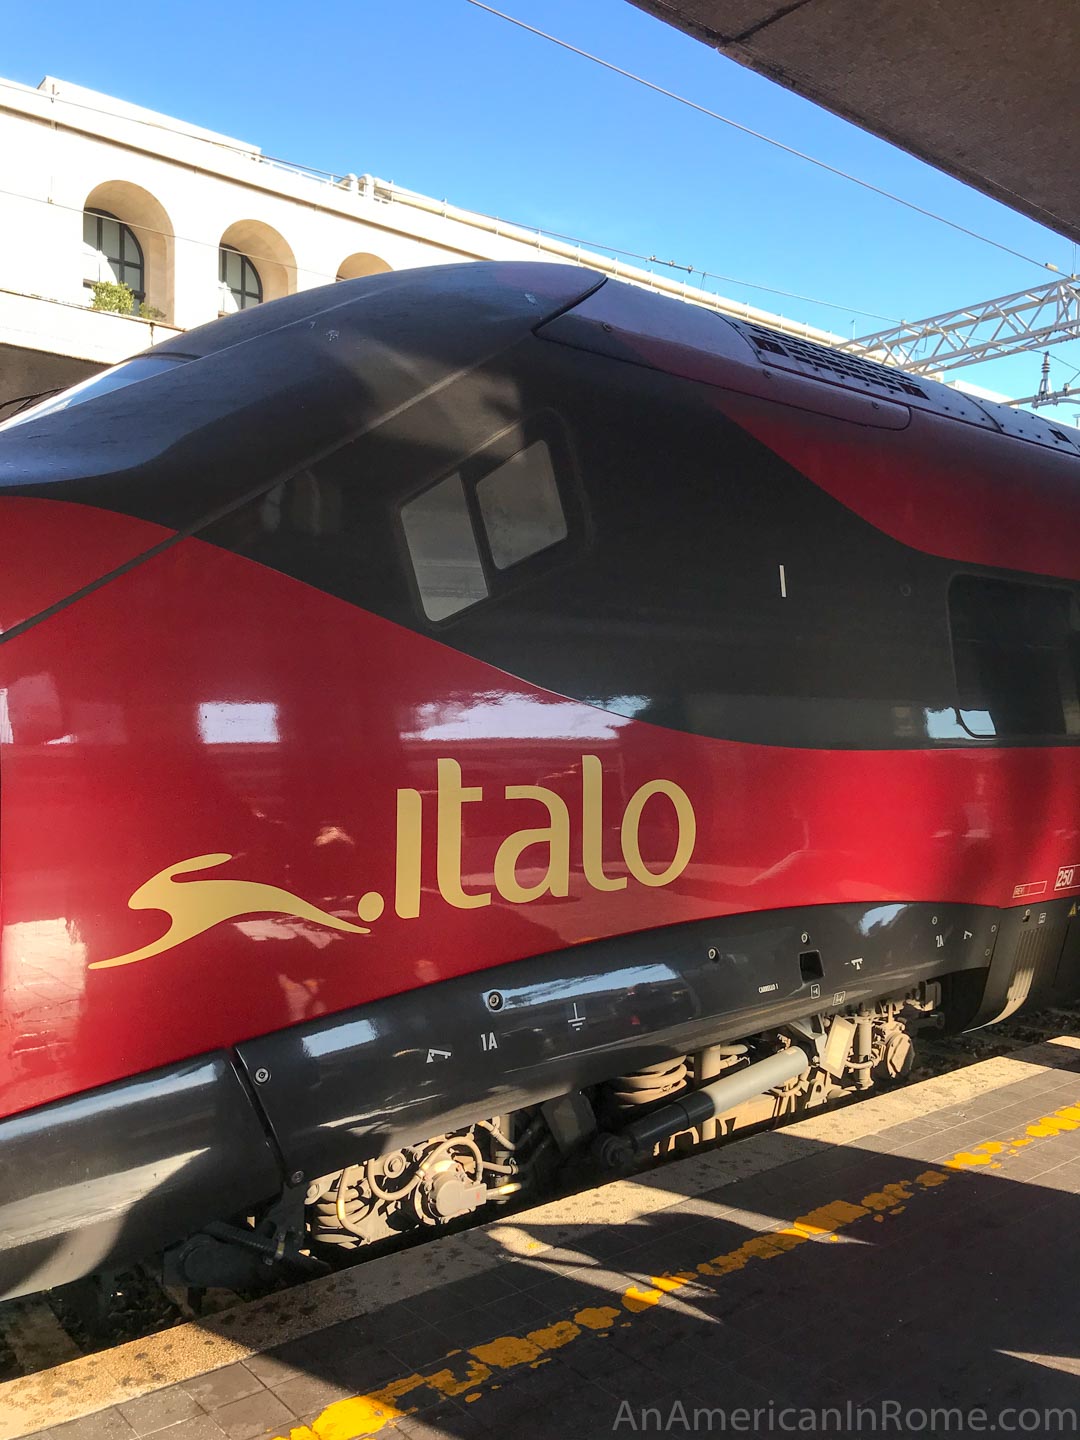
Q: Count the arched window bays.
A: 3